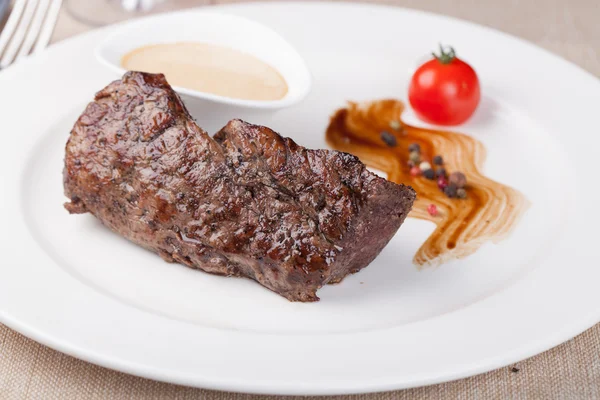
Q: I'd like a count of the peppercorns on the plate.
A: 15